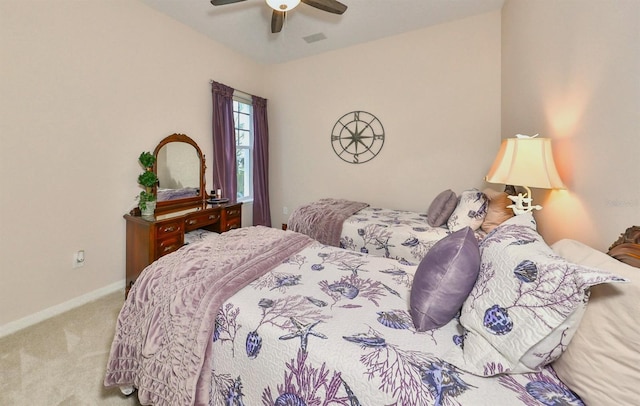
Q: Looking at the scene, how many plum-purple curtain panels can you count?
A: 2